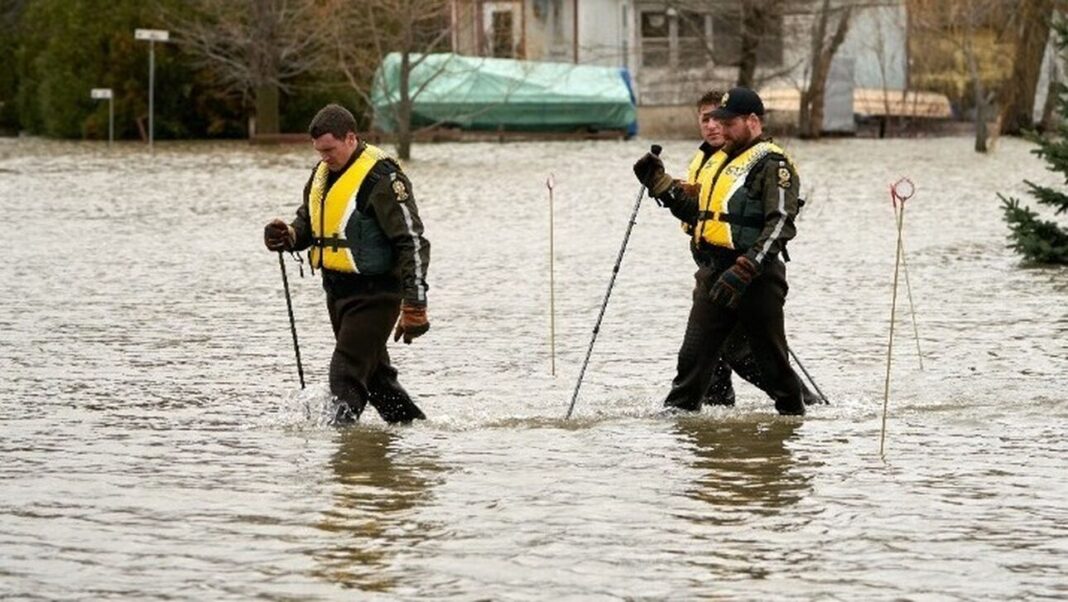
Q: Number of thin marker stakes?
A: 3